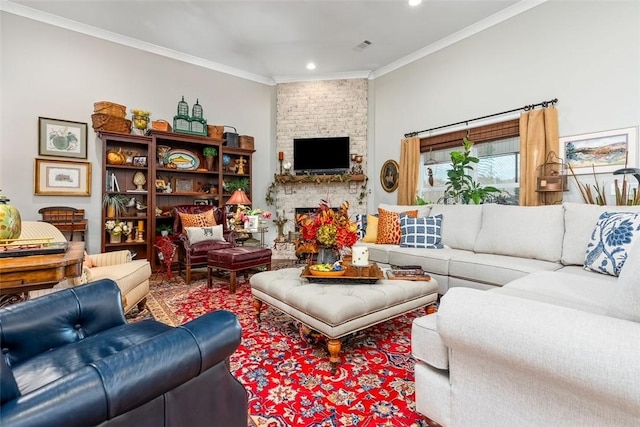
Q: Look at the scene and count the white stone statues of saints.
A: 0